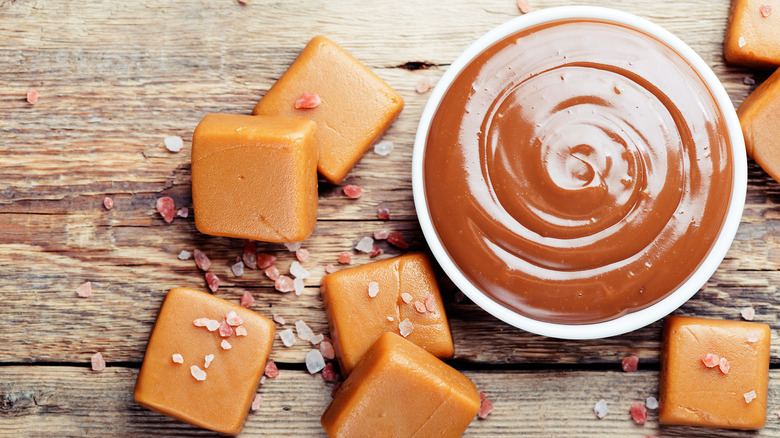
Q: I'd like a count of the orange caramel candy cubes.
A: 8